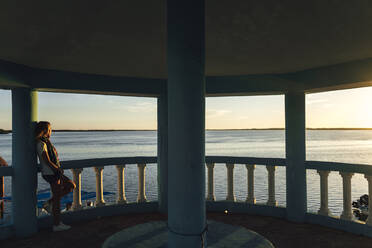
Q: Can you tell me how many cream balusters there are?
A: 11